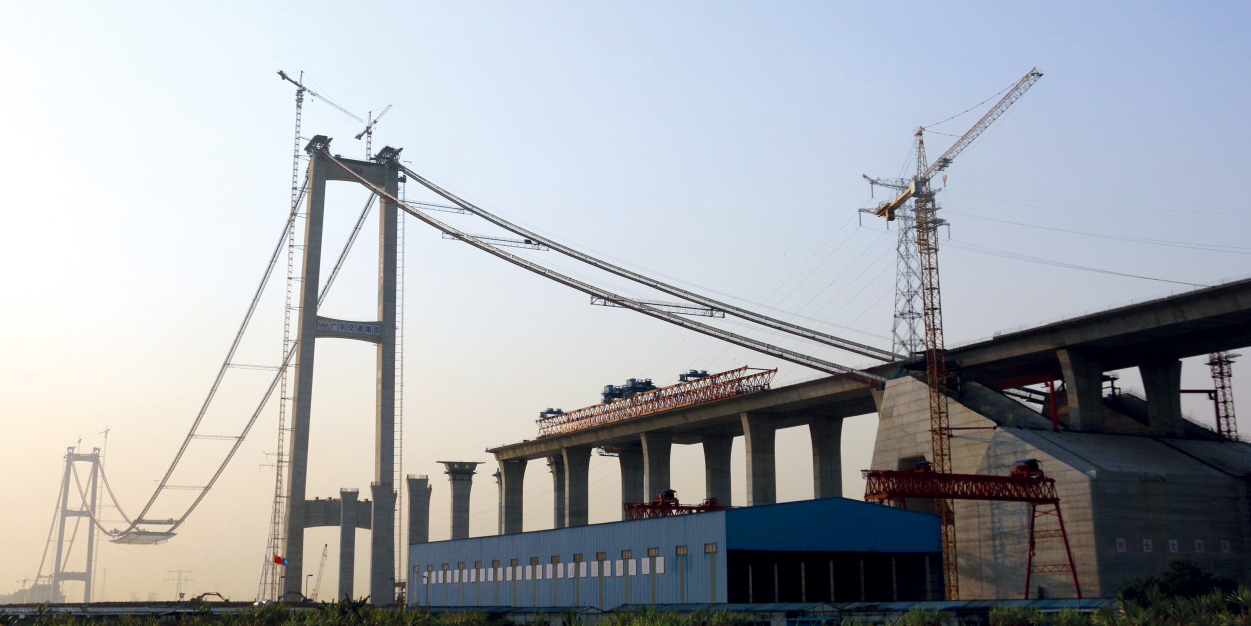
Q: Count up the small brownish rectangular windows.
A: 15